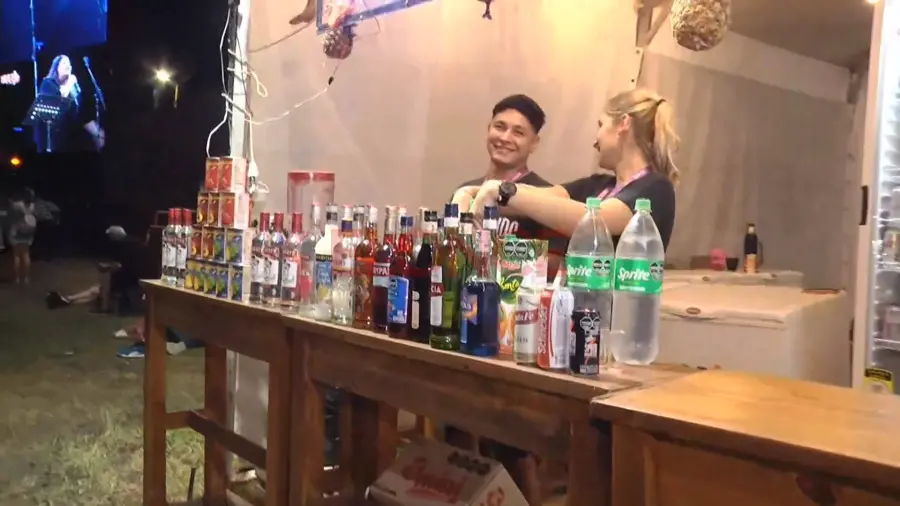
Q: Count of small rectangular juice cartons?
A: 14